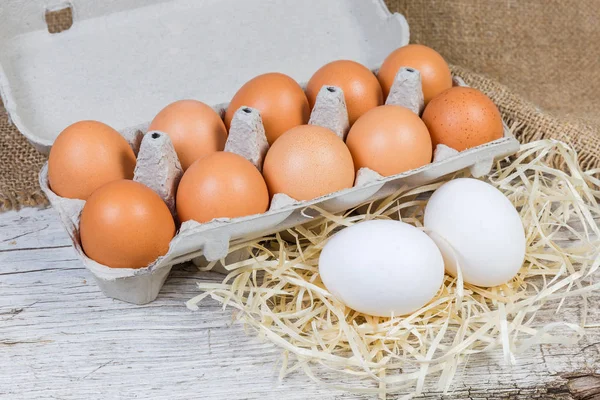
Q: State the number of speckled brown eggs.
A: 1